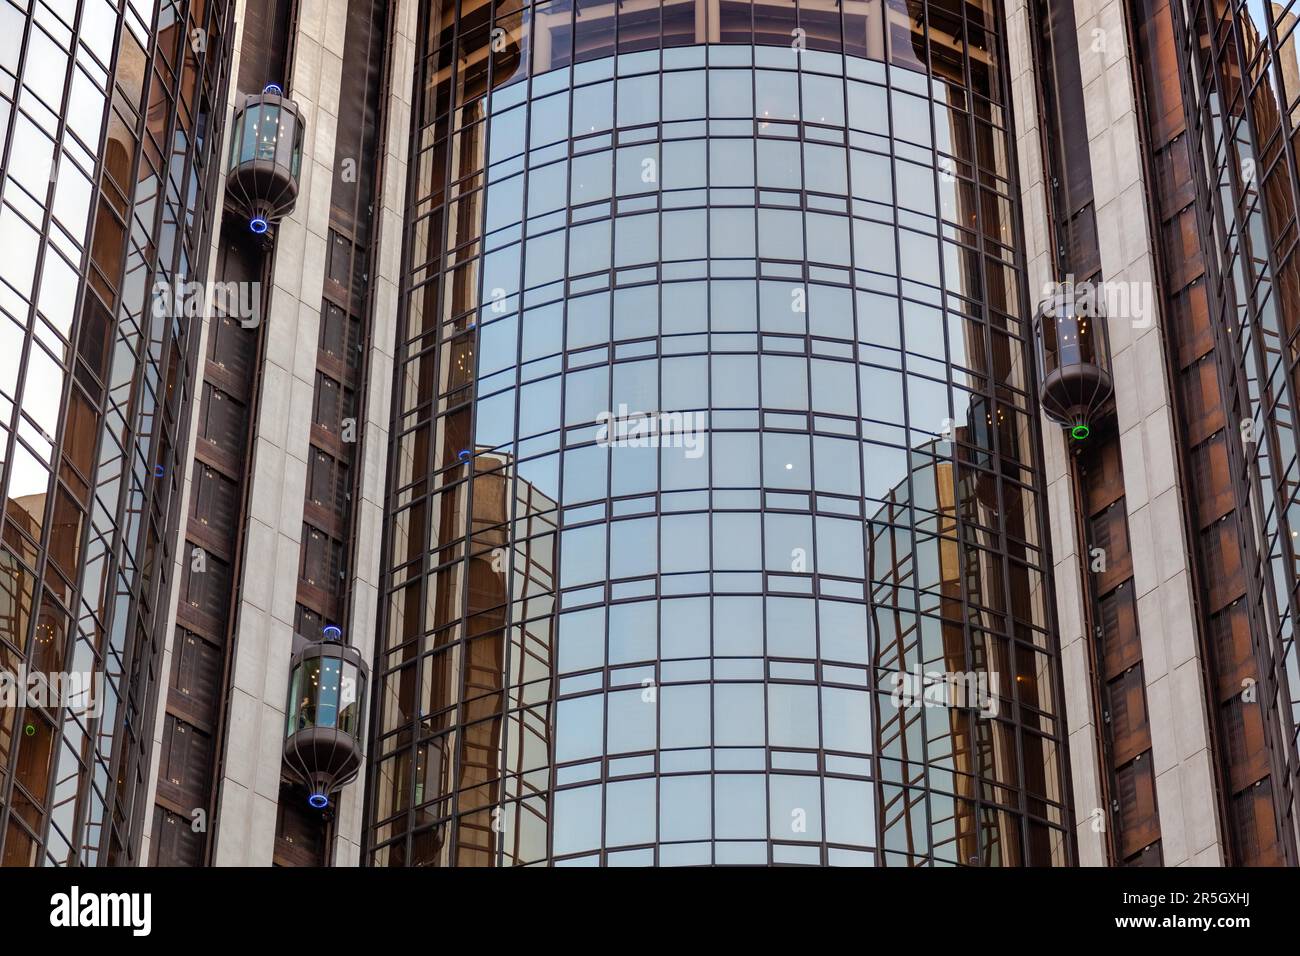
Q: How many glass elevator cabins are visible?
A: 3